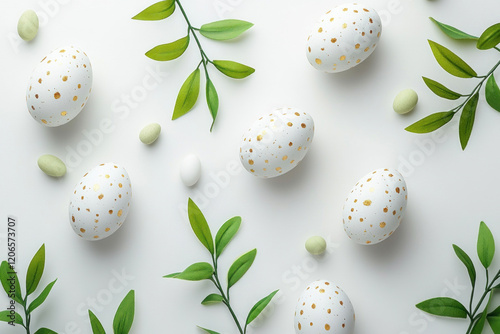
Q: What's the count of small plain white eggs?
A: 1